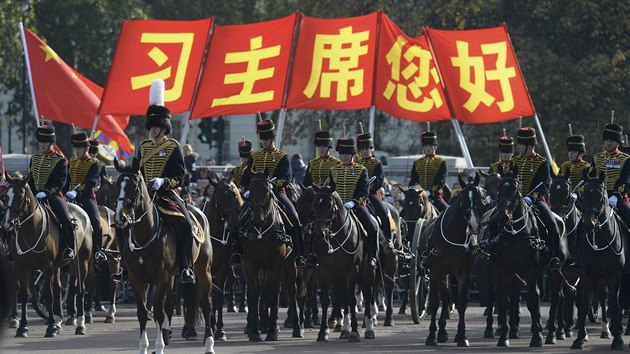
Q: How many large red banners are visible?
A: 5